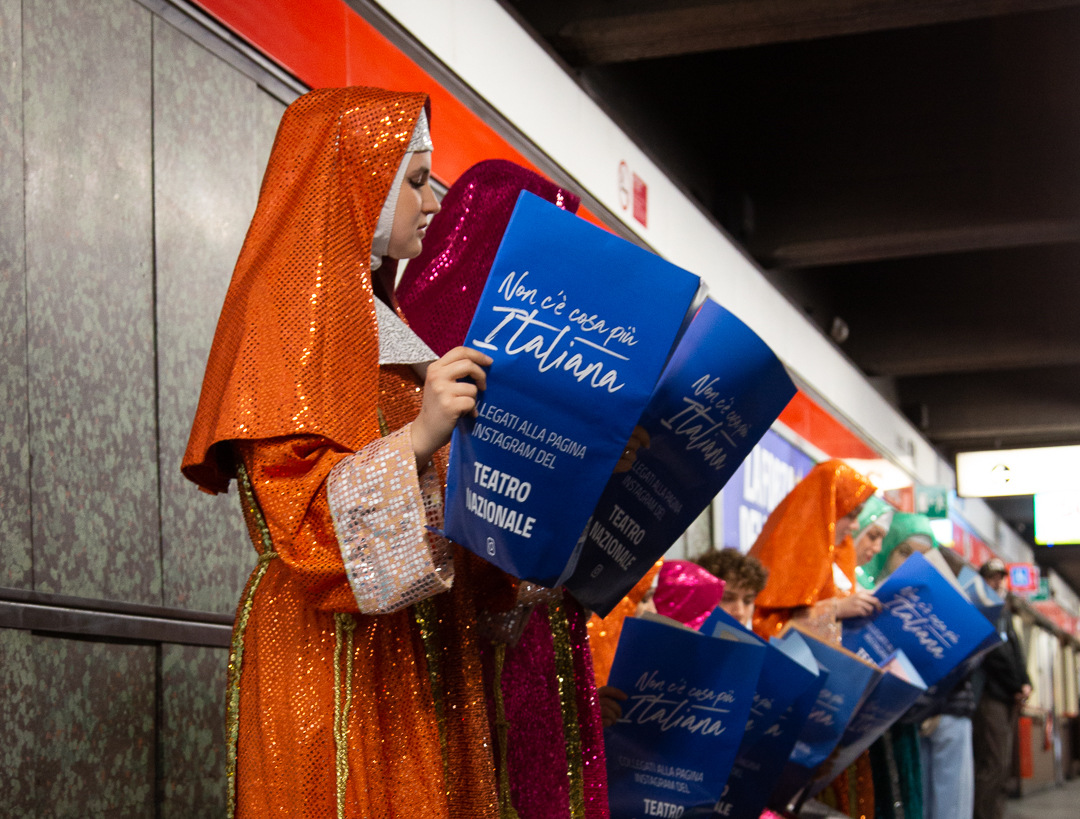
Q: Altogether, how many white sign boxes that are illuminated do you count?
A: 2